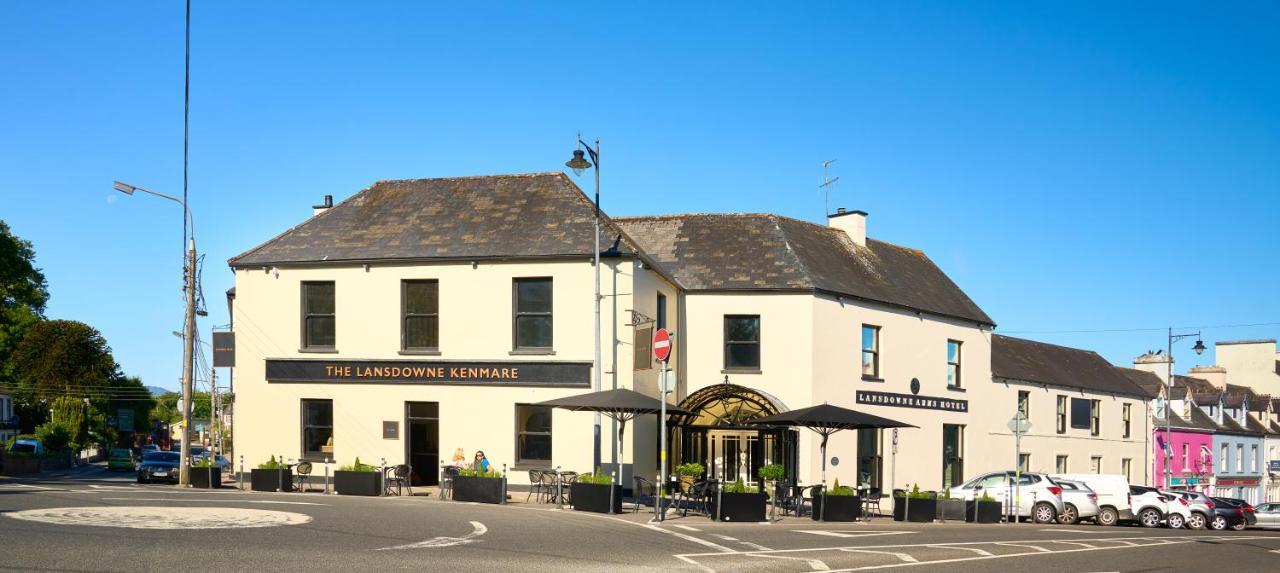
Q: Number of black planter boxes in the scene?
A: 10